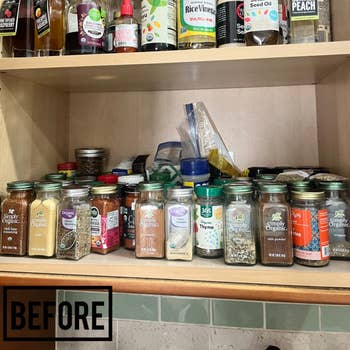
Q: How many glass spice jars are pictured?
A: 12